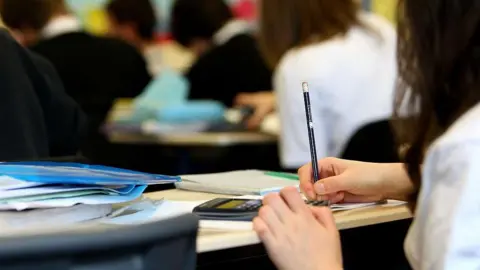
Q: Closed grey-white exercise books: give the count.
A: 1